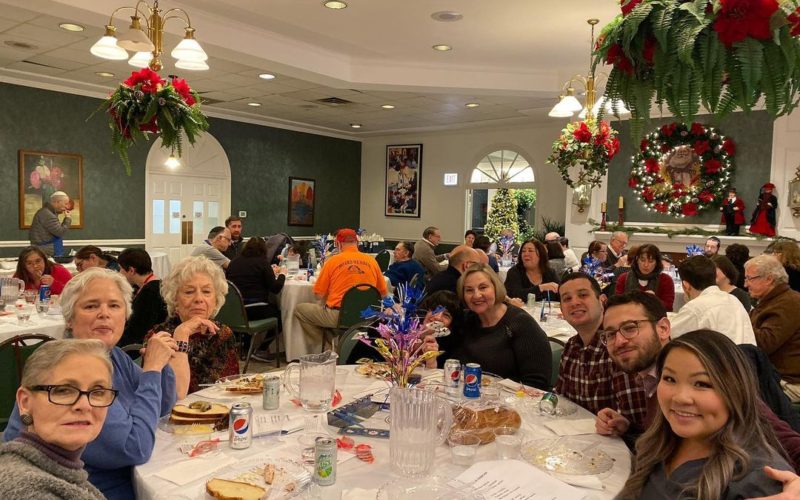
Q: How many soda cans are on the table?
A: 6